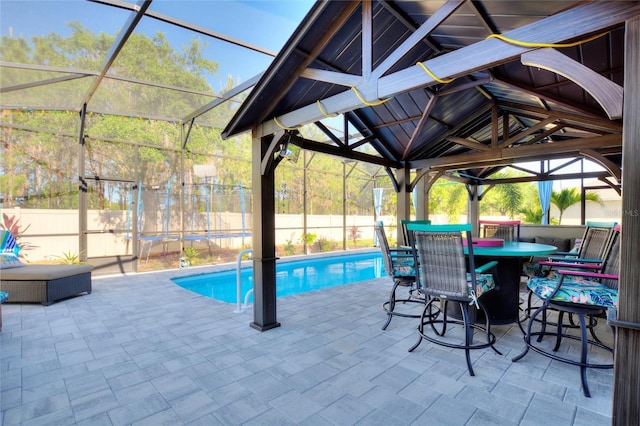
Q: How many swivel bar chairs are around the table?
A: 6